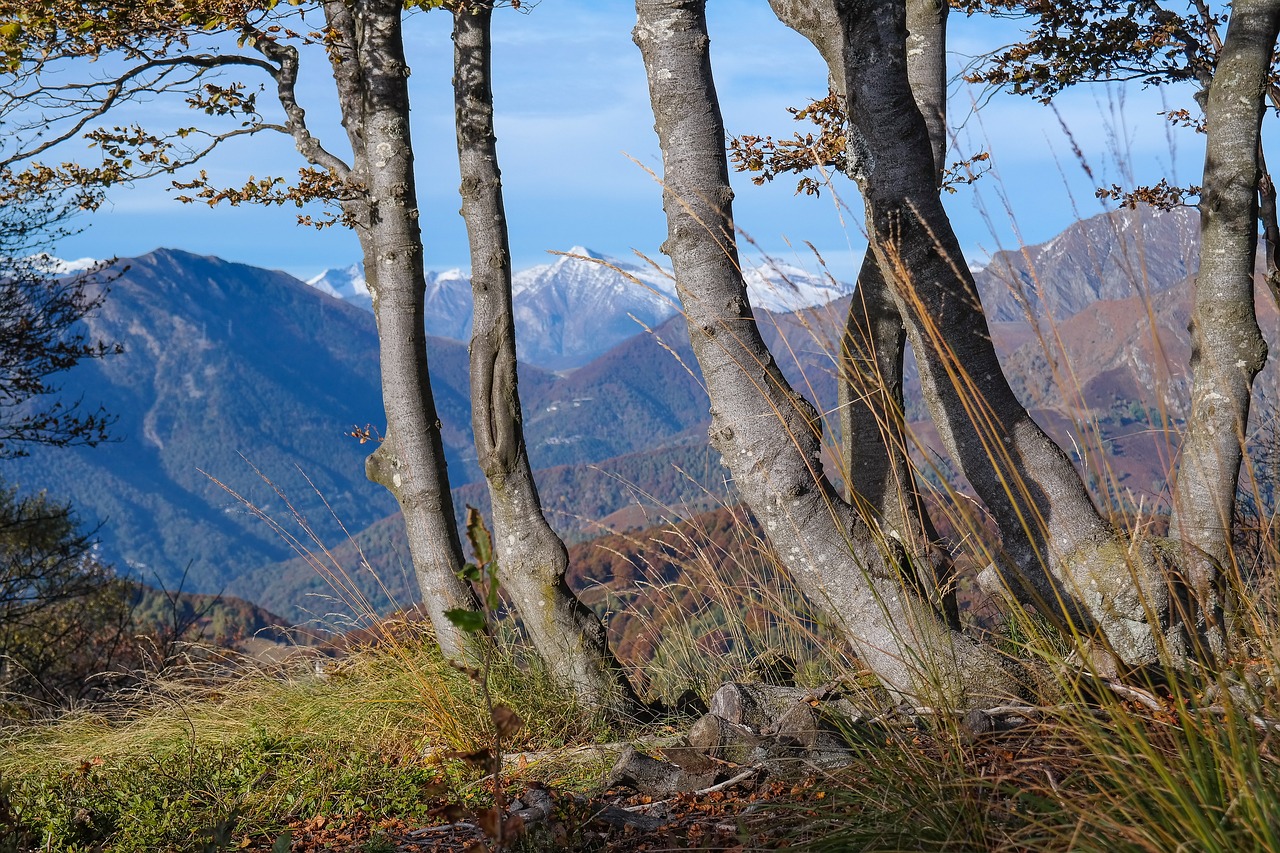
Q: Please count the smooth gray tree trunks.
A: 6